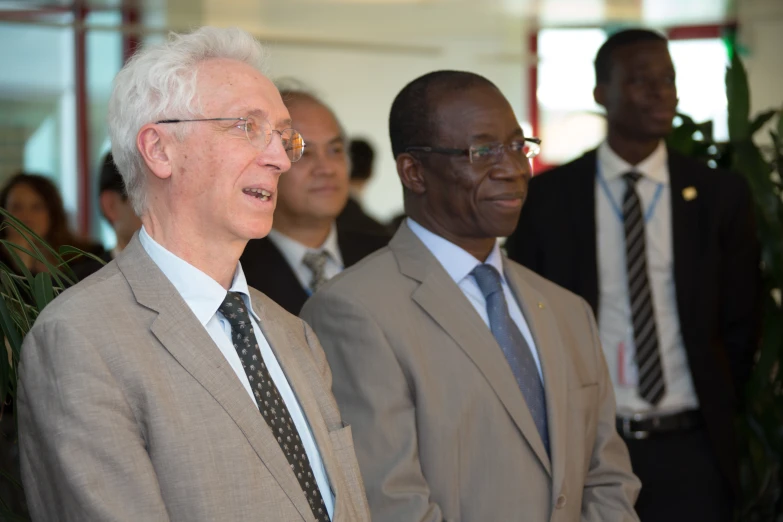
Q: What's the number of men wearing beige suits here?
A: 2